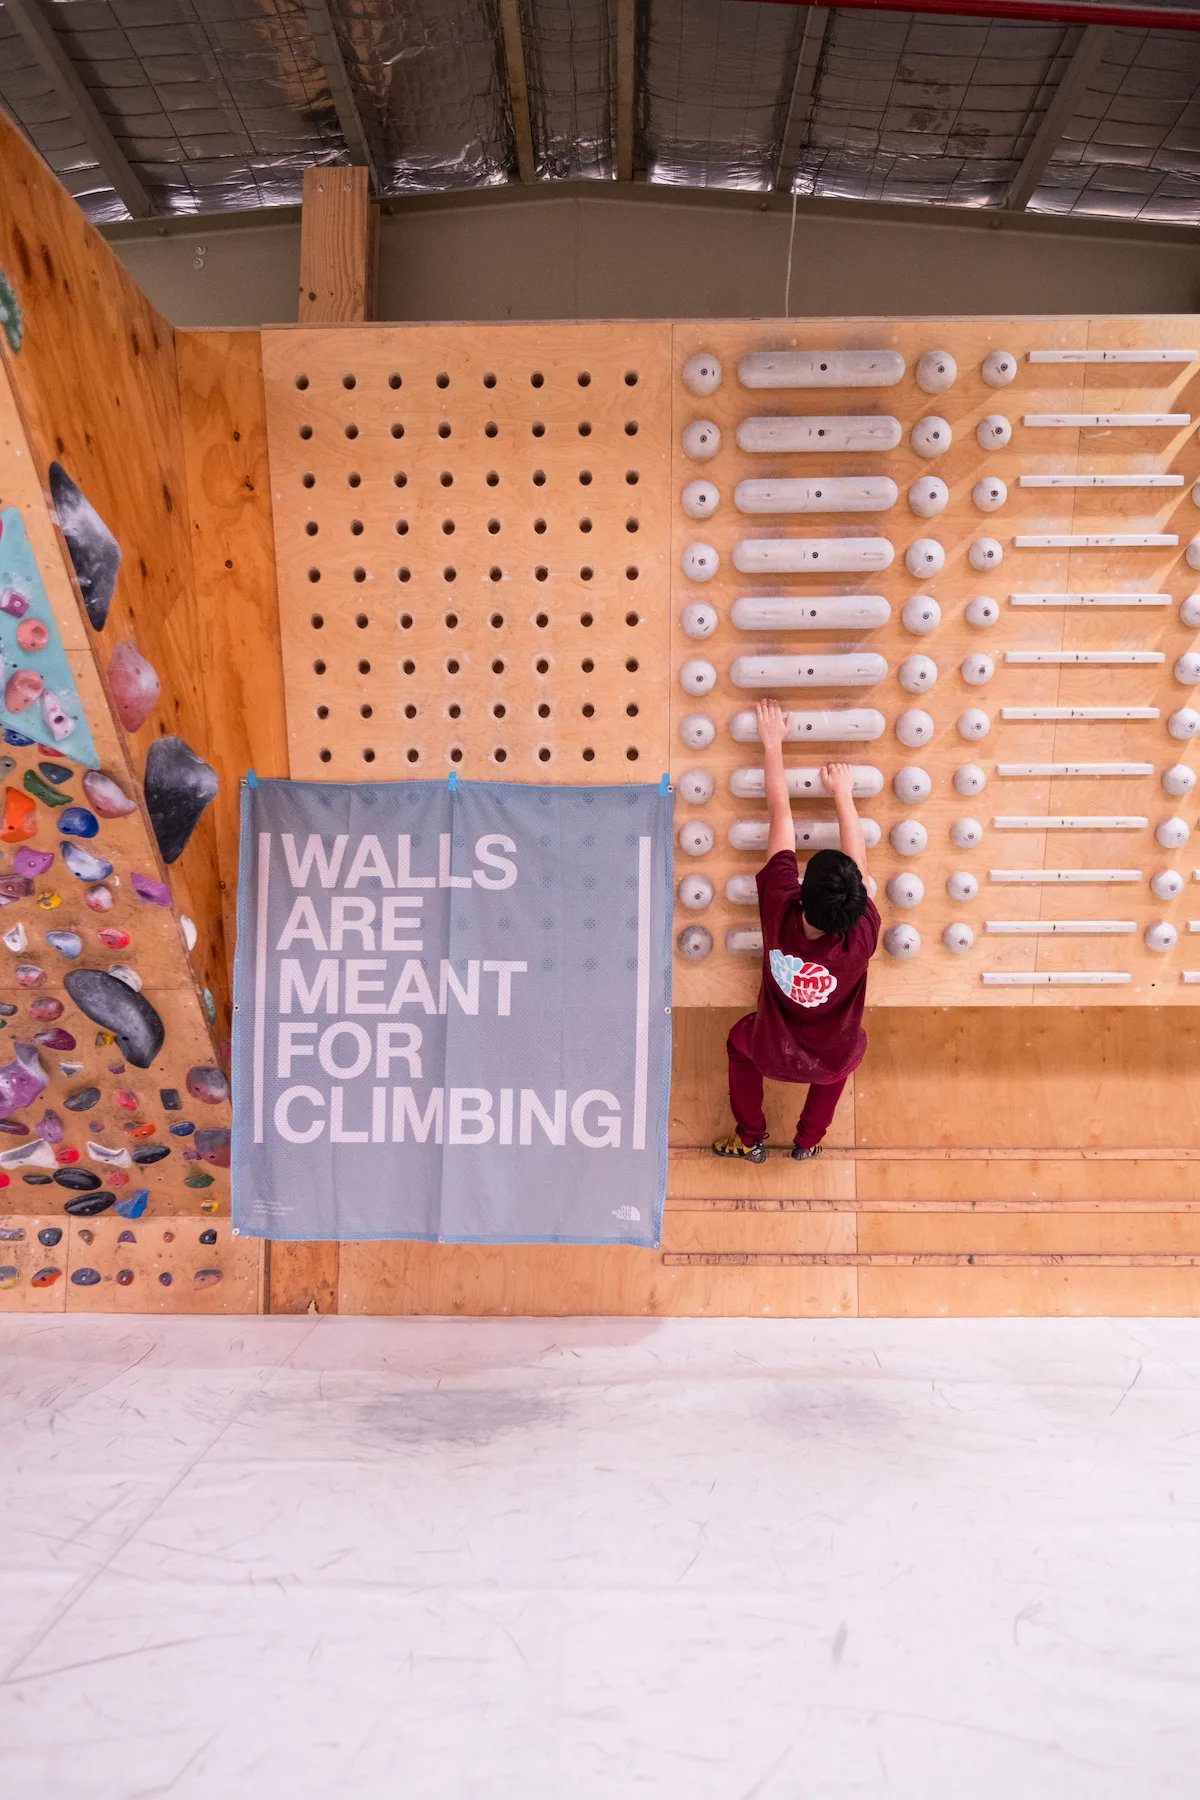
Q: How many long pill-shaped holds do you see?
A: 11